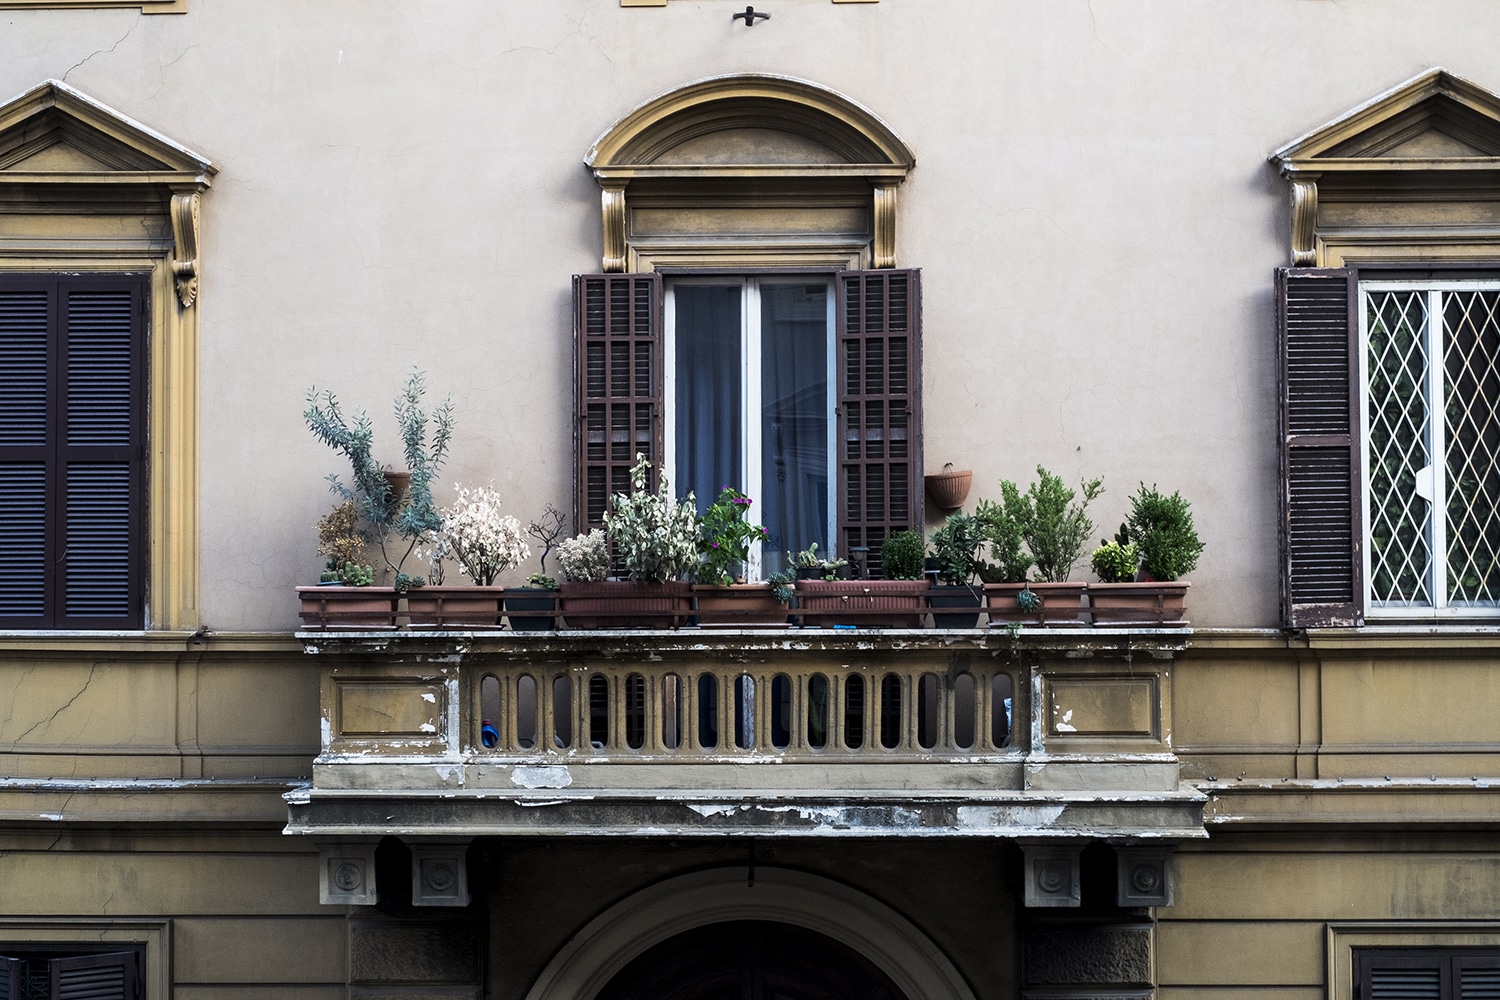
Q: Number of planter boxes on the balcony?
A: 9